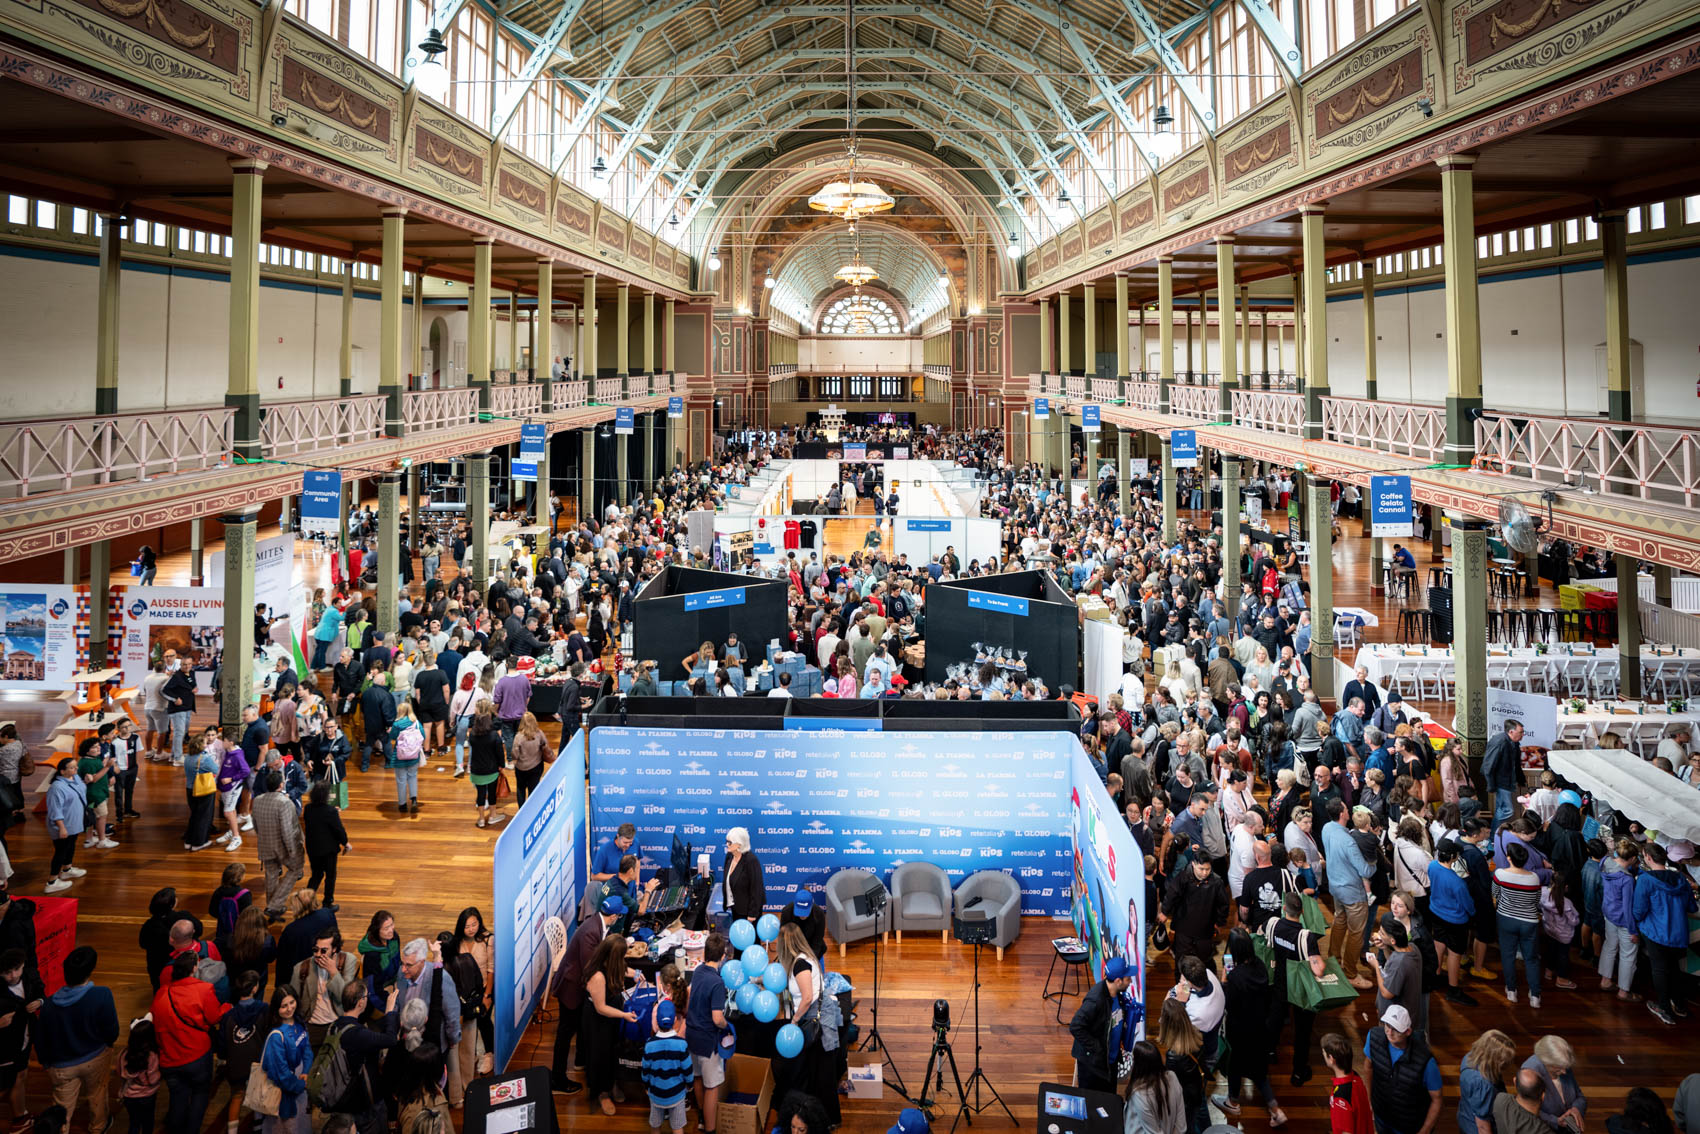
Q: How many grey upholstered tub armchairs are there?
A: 3